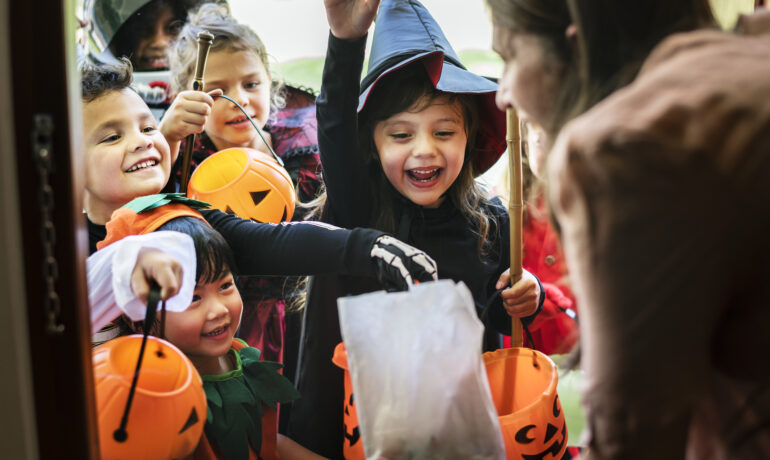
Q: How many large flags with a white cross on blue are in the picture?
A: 0